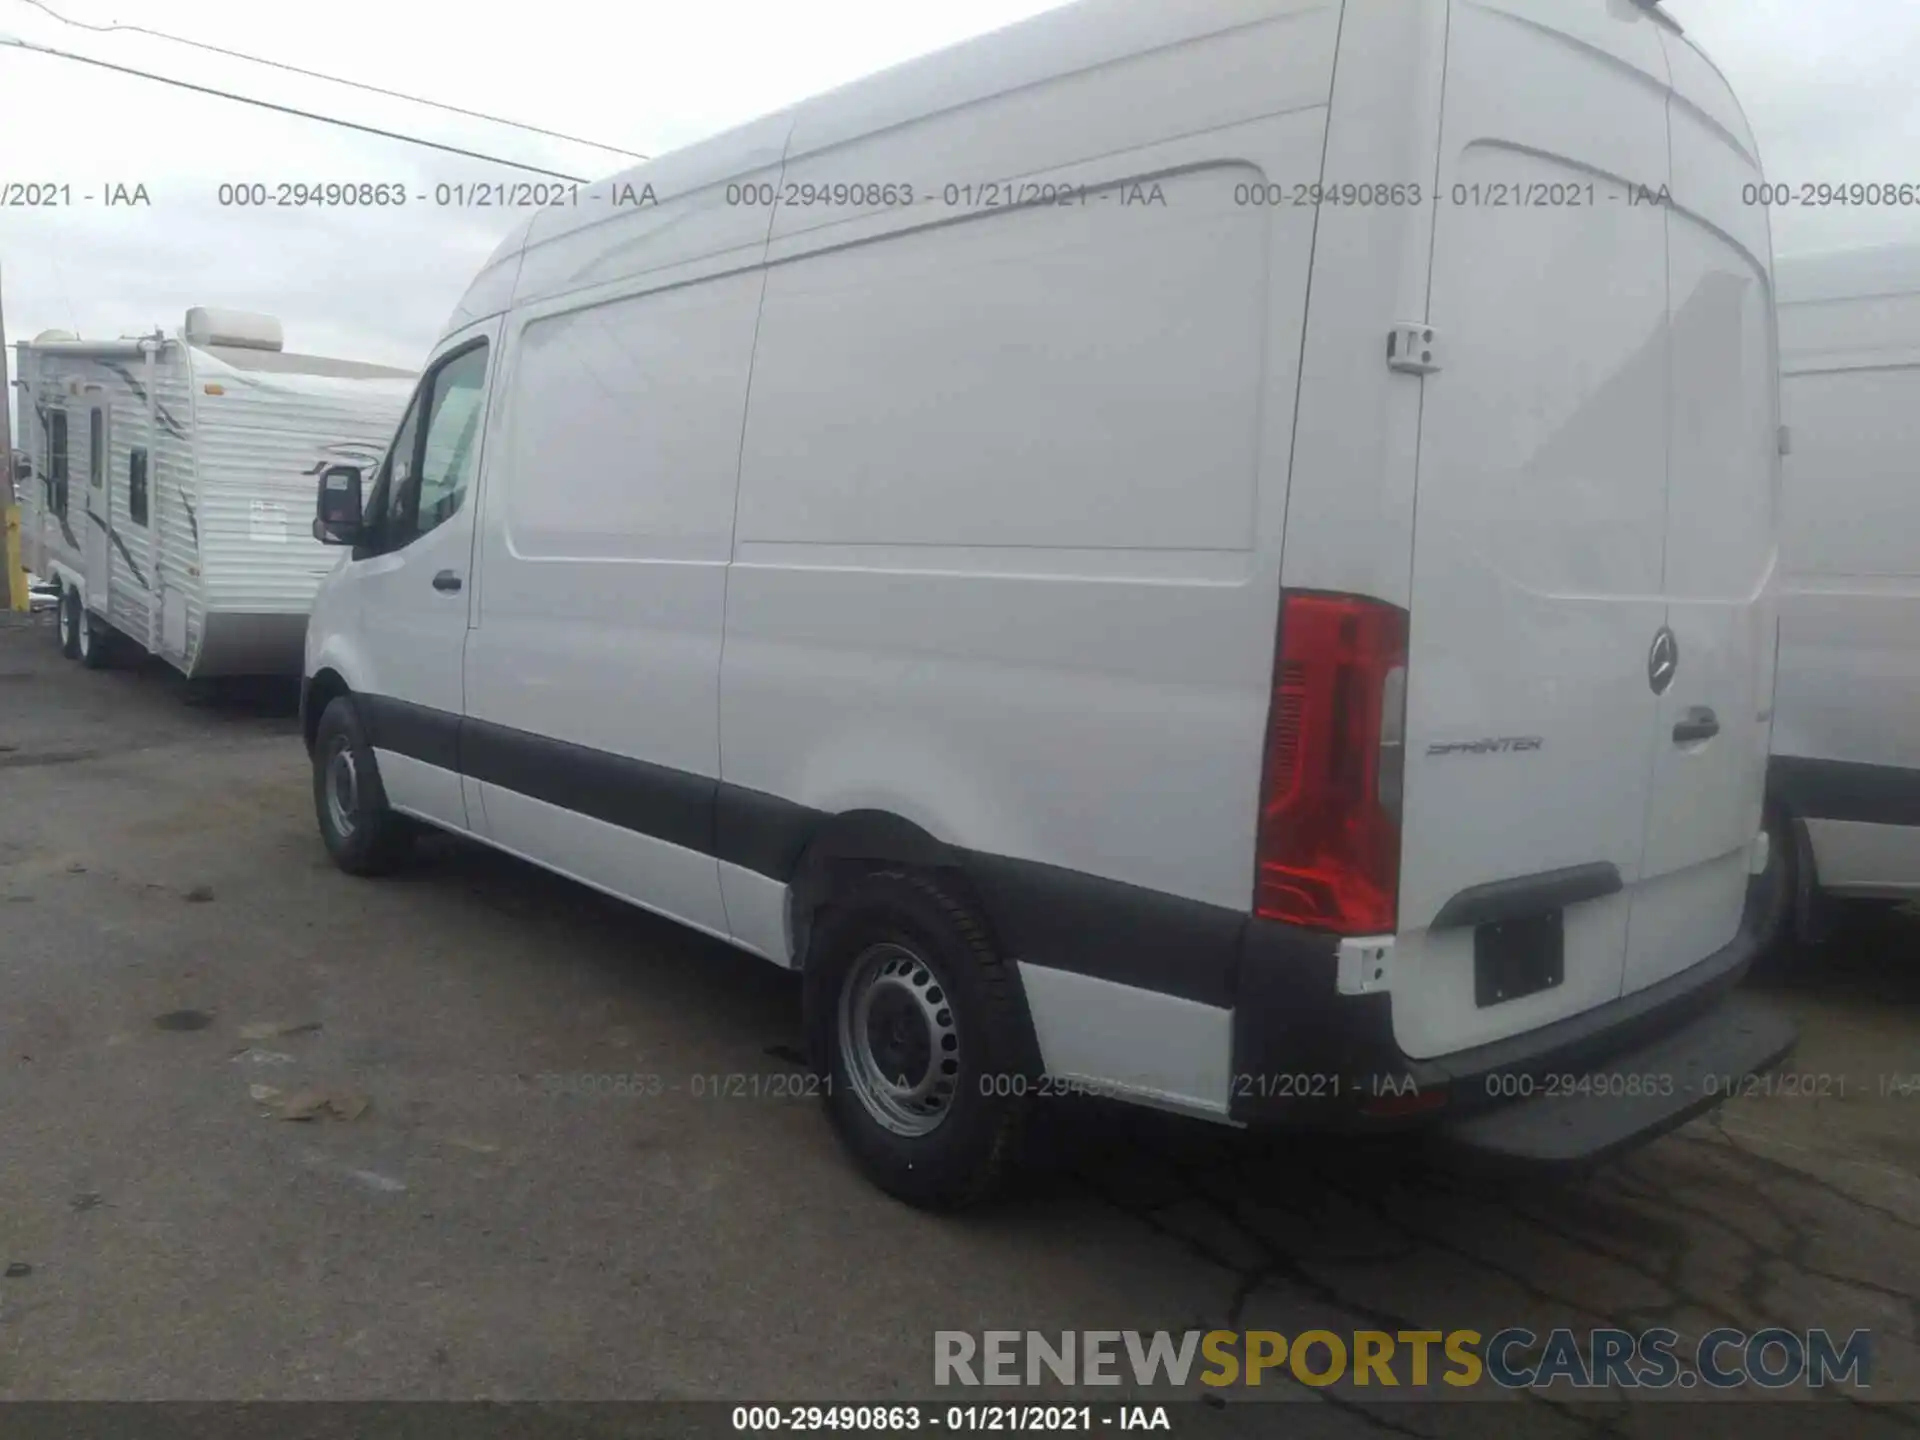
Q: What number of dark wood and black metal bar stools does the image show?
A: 0